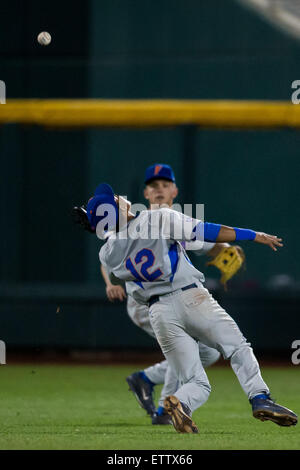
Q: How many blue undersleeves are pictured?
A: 1